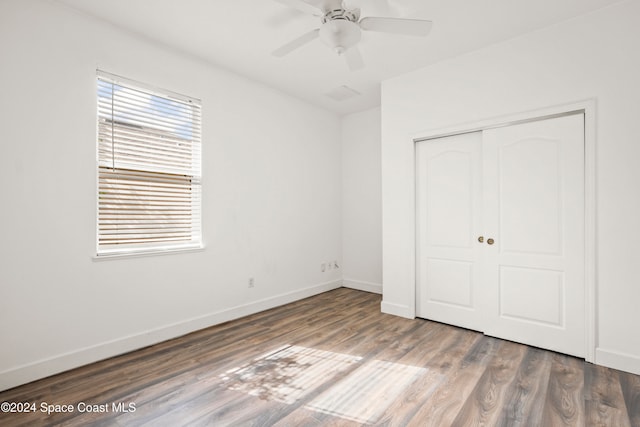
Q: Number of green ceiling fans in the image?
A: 0